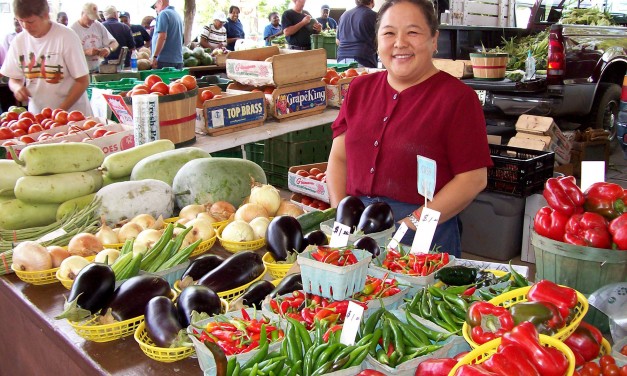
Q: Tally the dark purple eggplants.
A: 13